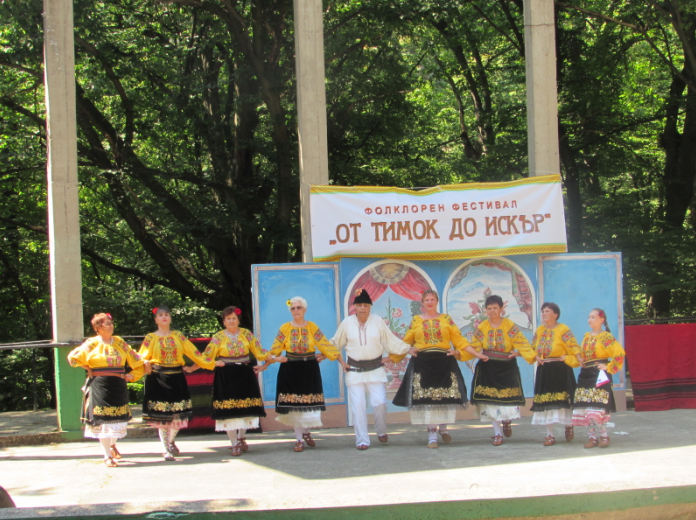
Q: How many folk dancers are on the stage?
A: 9